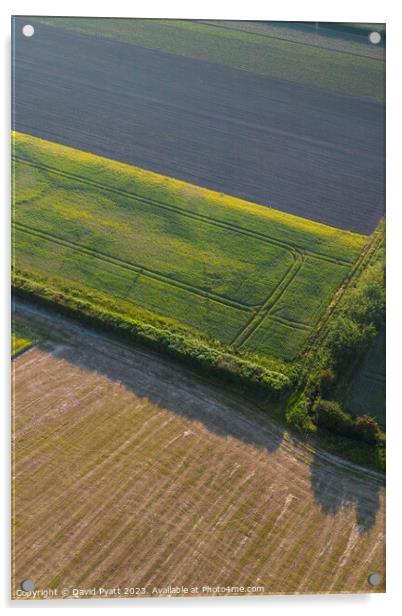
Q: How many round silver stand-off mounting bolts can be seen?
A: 4